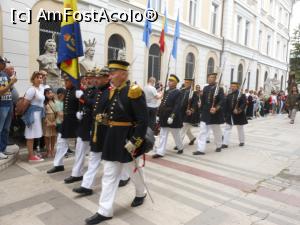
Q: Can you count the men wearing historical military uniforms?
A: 8